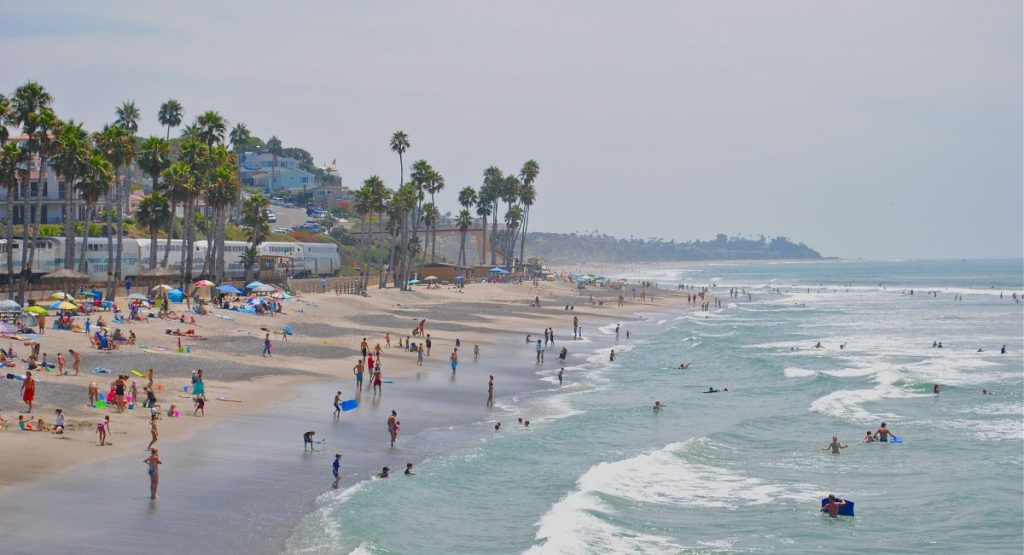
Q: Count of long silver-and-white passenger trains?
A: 1